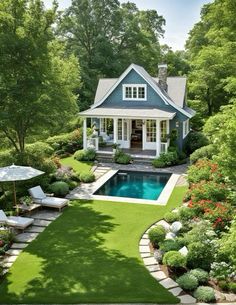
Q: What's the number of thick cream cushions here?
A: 2